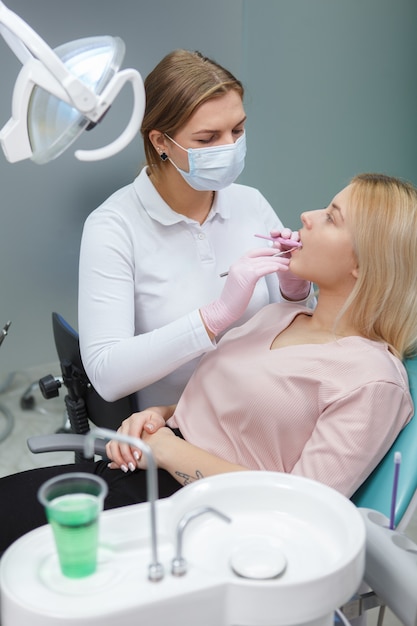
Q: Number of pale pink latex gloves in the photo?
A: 2